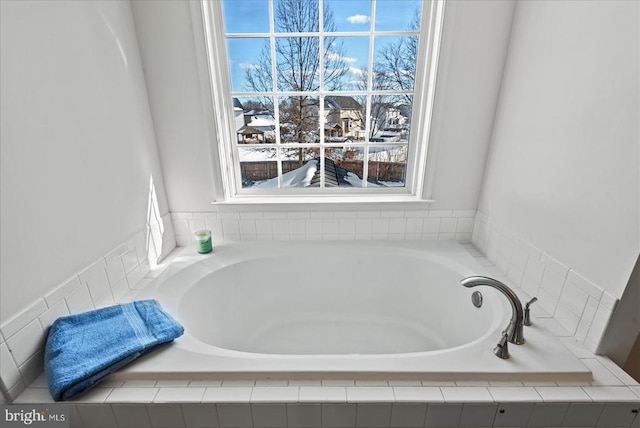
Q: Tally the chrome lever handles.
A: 2